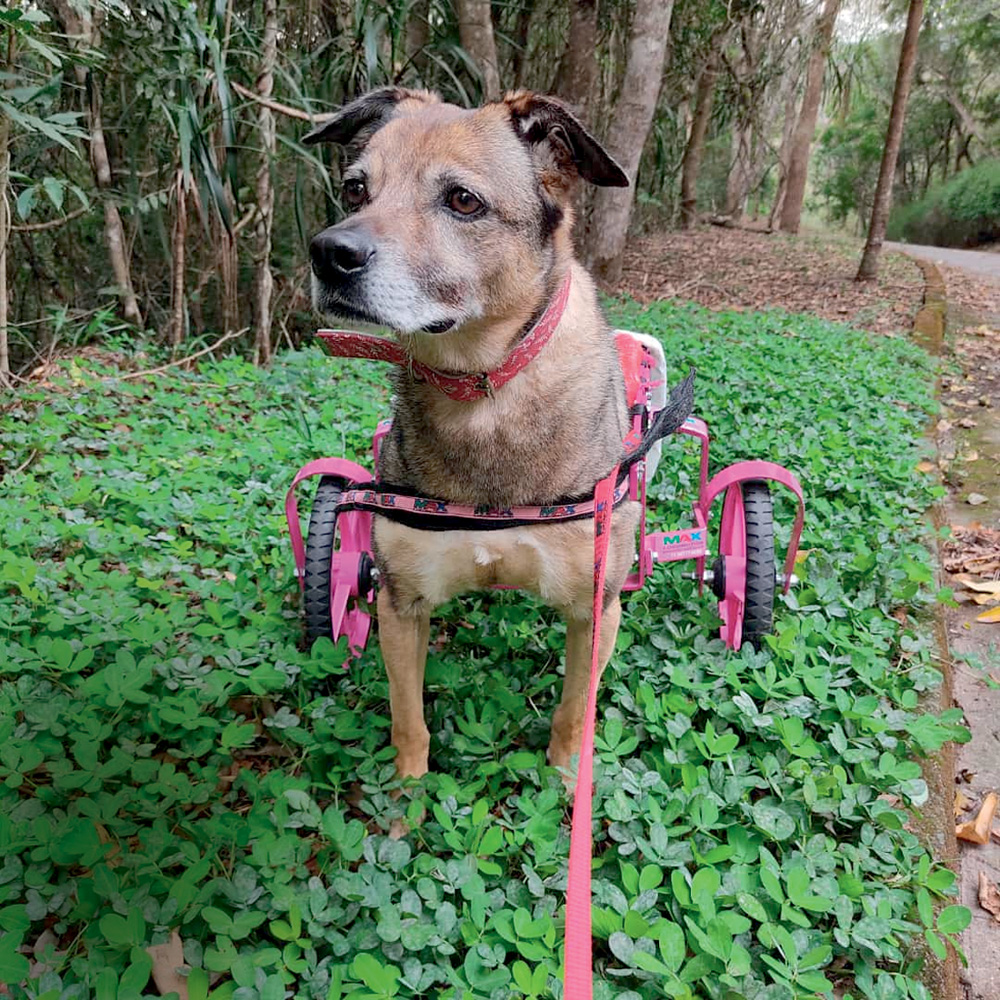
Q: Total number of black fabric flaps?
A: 1